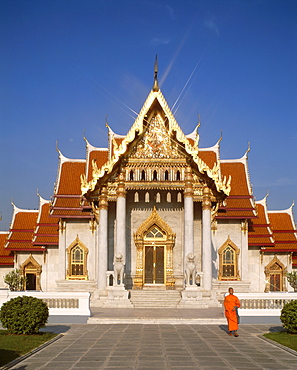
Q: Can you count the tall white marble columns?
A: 4